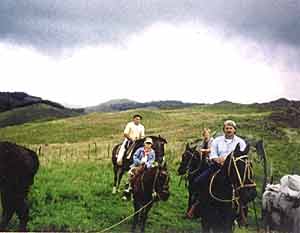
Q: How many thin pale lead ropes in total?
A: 1